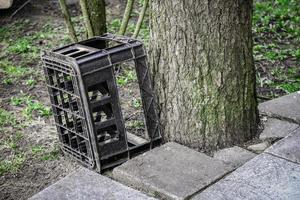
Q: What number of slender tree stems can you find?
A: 4